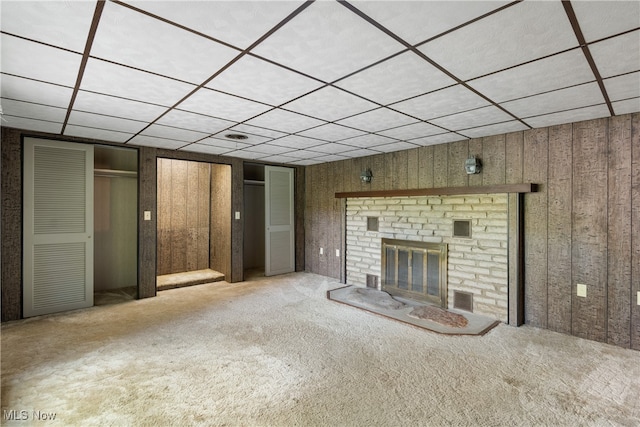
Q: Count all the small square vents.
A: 4